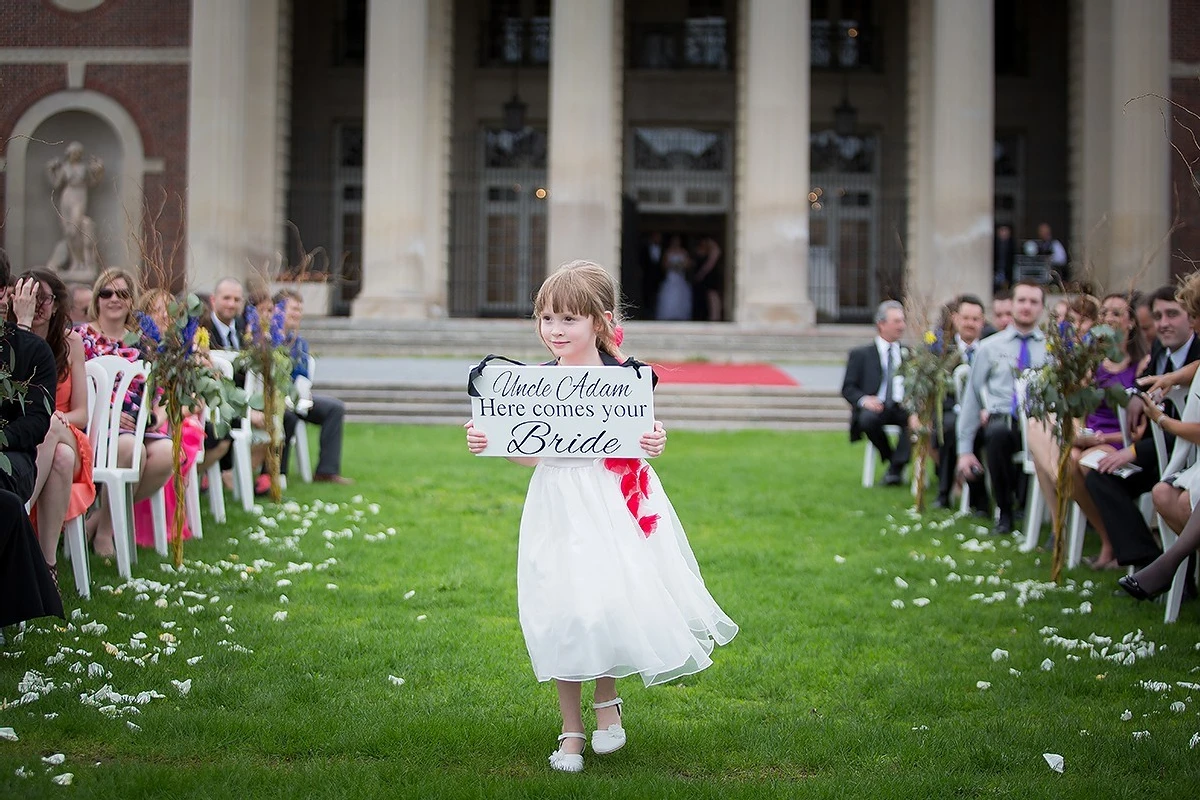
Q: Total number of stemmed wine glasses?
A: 0